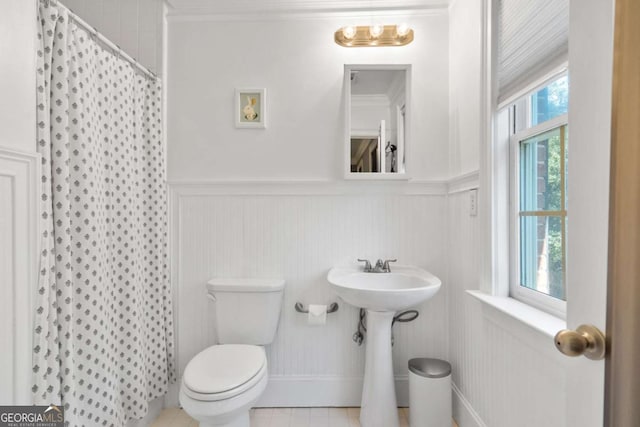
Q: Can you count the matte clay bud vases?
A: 0